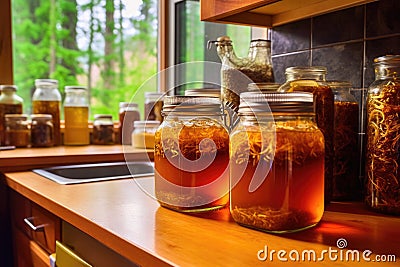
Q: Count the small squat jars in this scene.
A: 4